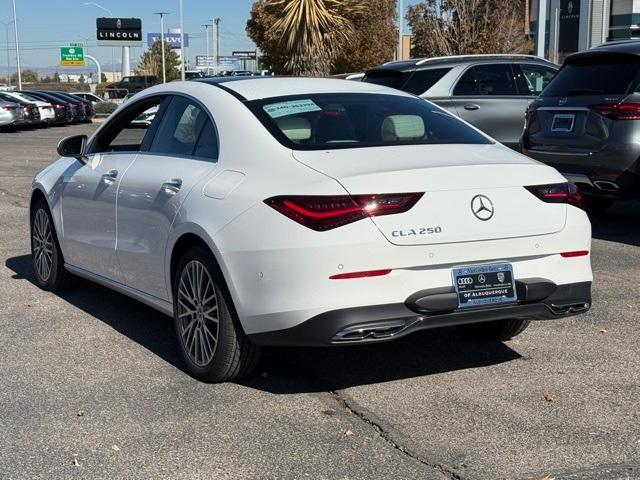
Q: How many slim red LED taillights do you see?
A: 2